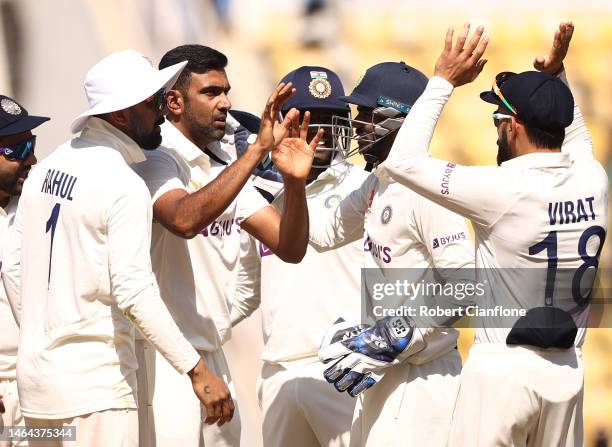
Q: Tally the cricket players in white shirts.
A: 6